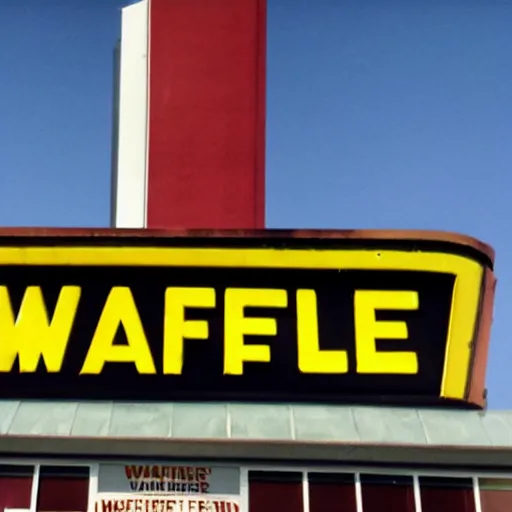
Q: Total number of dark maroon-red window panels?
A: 6